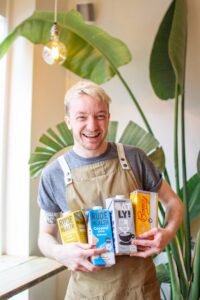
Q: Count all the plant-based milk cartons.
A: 4